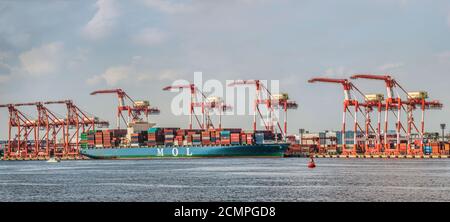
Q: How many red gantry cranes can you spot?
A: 8